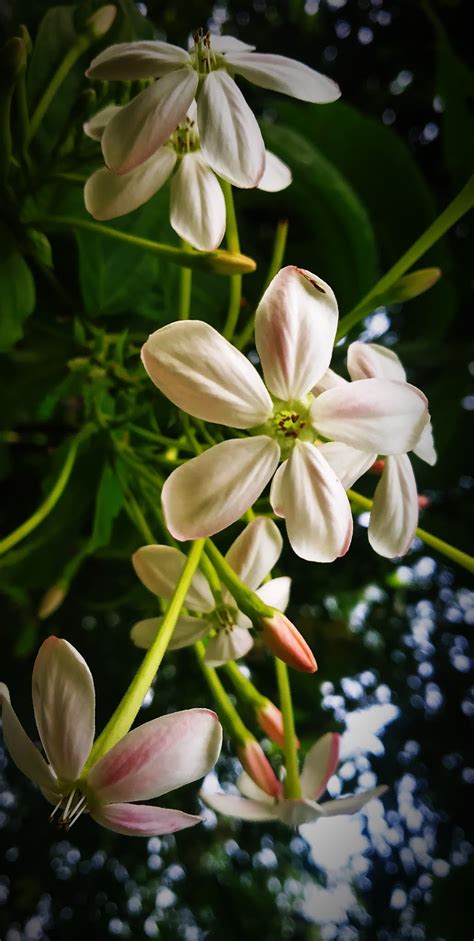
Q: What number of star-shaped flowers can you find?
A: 7